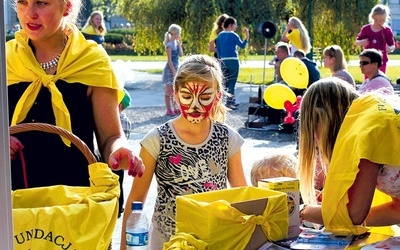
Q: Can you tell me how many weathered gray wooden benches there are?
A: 0